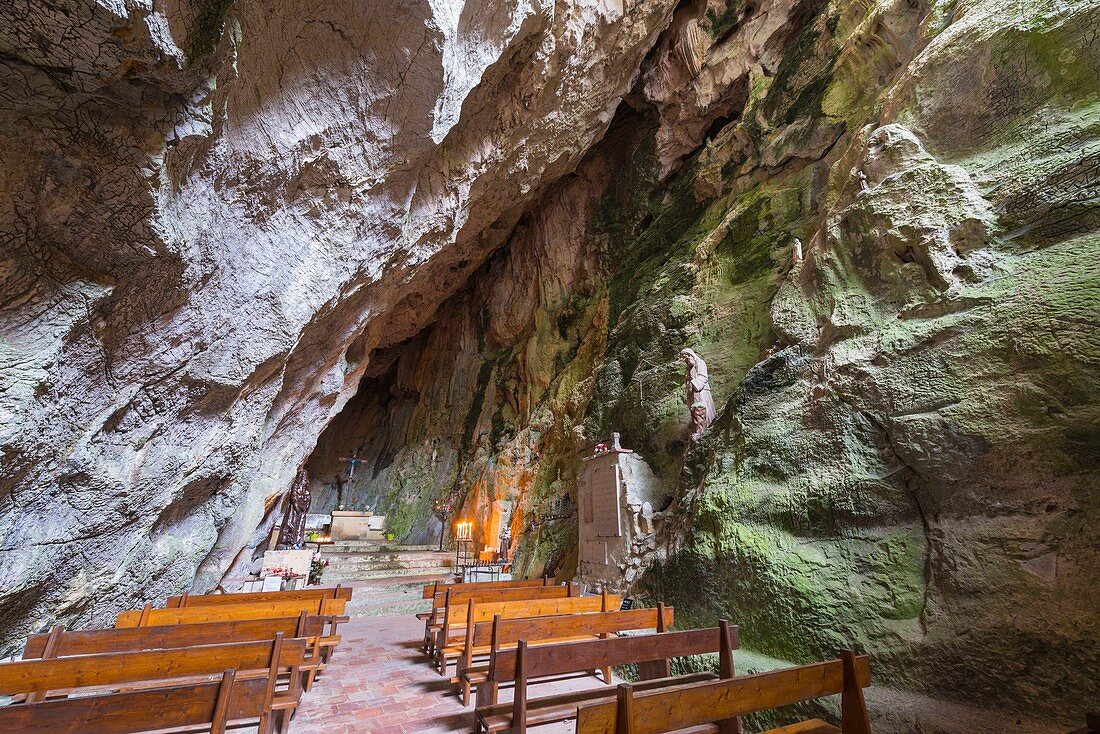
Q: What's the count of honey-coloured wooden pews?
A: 11